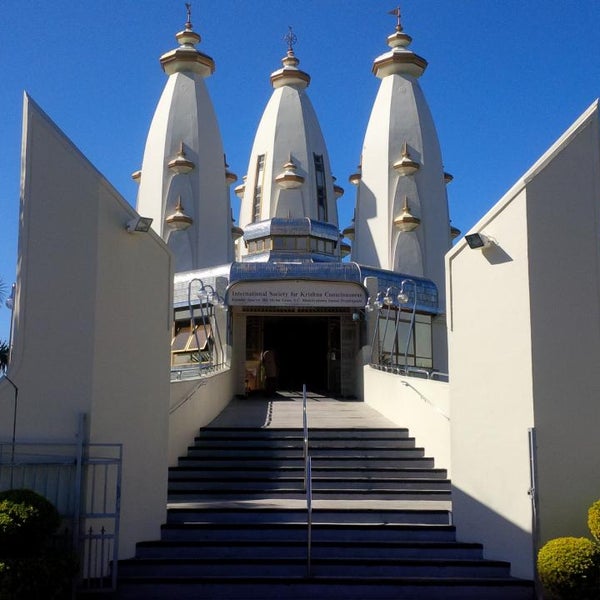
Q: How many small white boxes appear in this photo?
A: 2